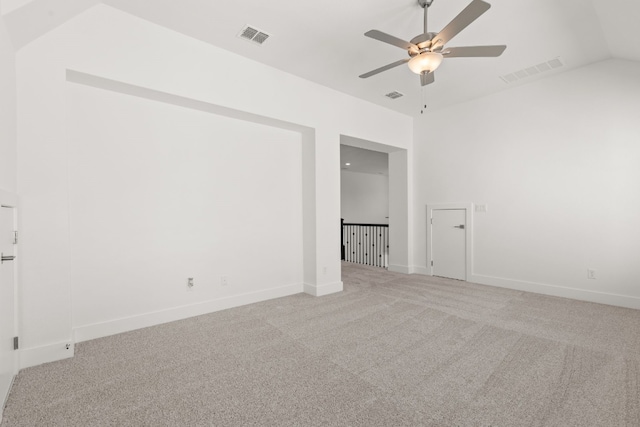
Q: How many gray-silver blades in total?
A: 5